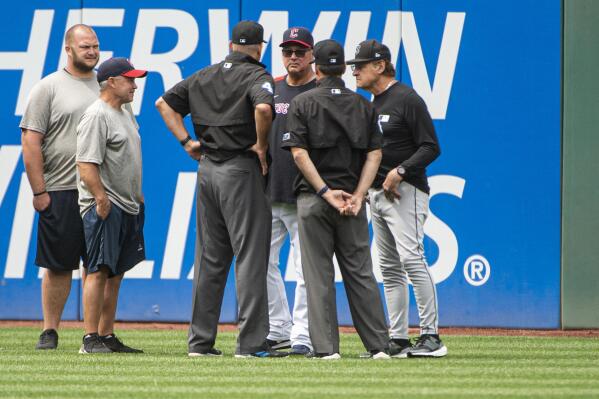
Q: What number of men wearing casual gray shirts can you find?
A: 2